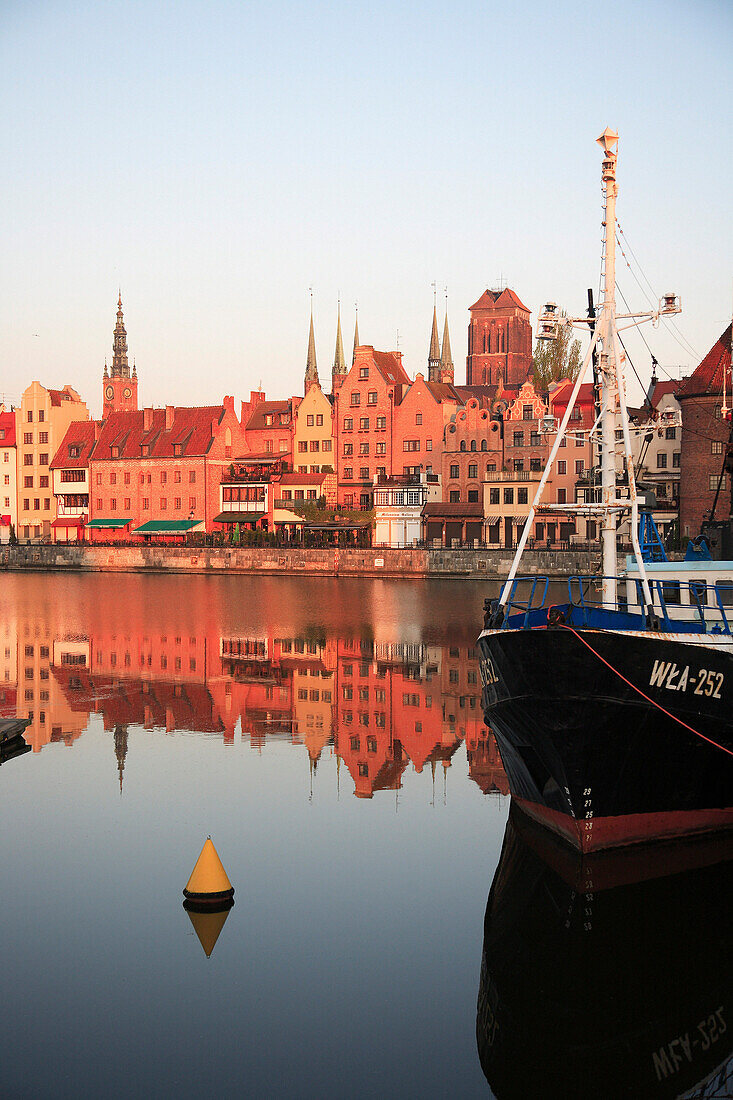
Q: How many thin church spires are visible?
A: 5